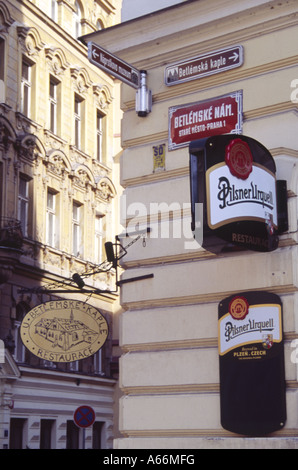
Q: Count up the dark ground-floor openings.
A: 4